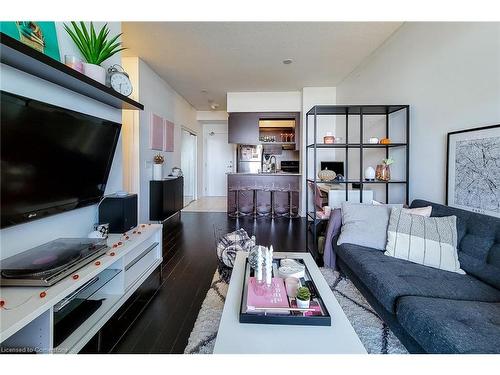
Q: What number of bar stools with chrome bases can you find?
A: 4